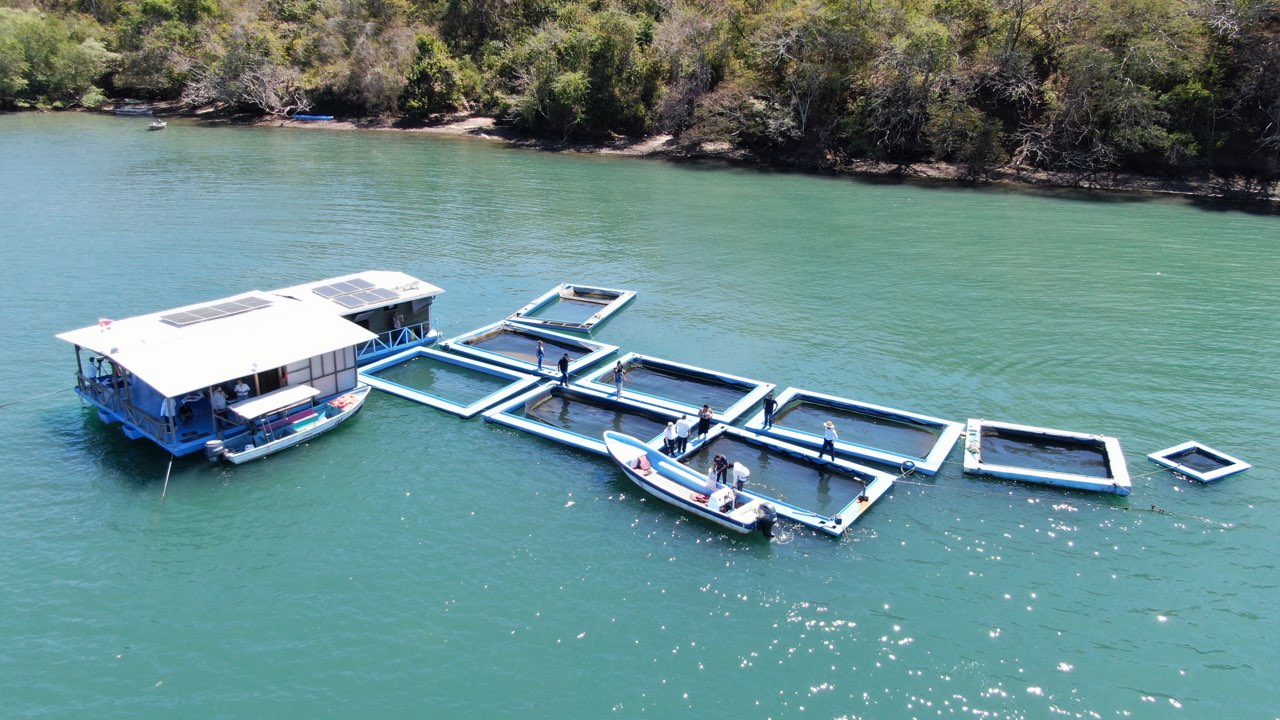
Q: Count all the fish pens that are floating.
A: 9